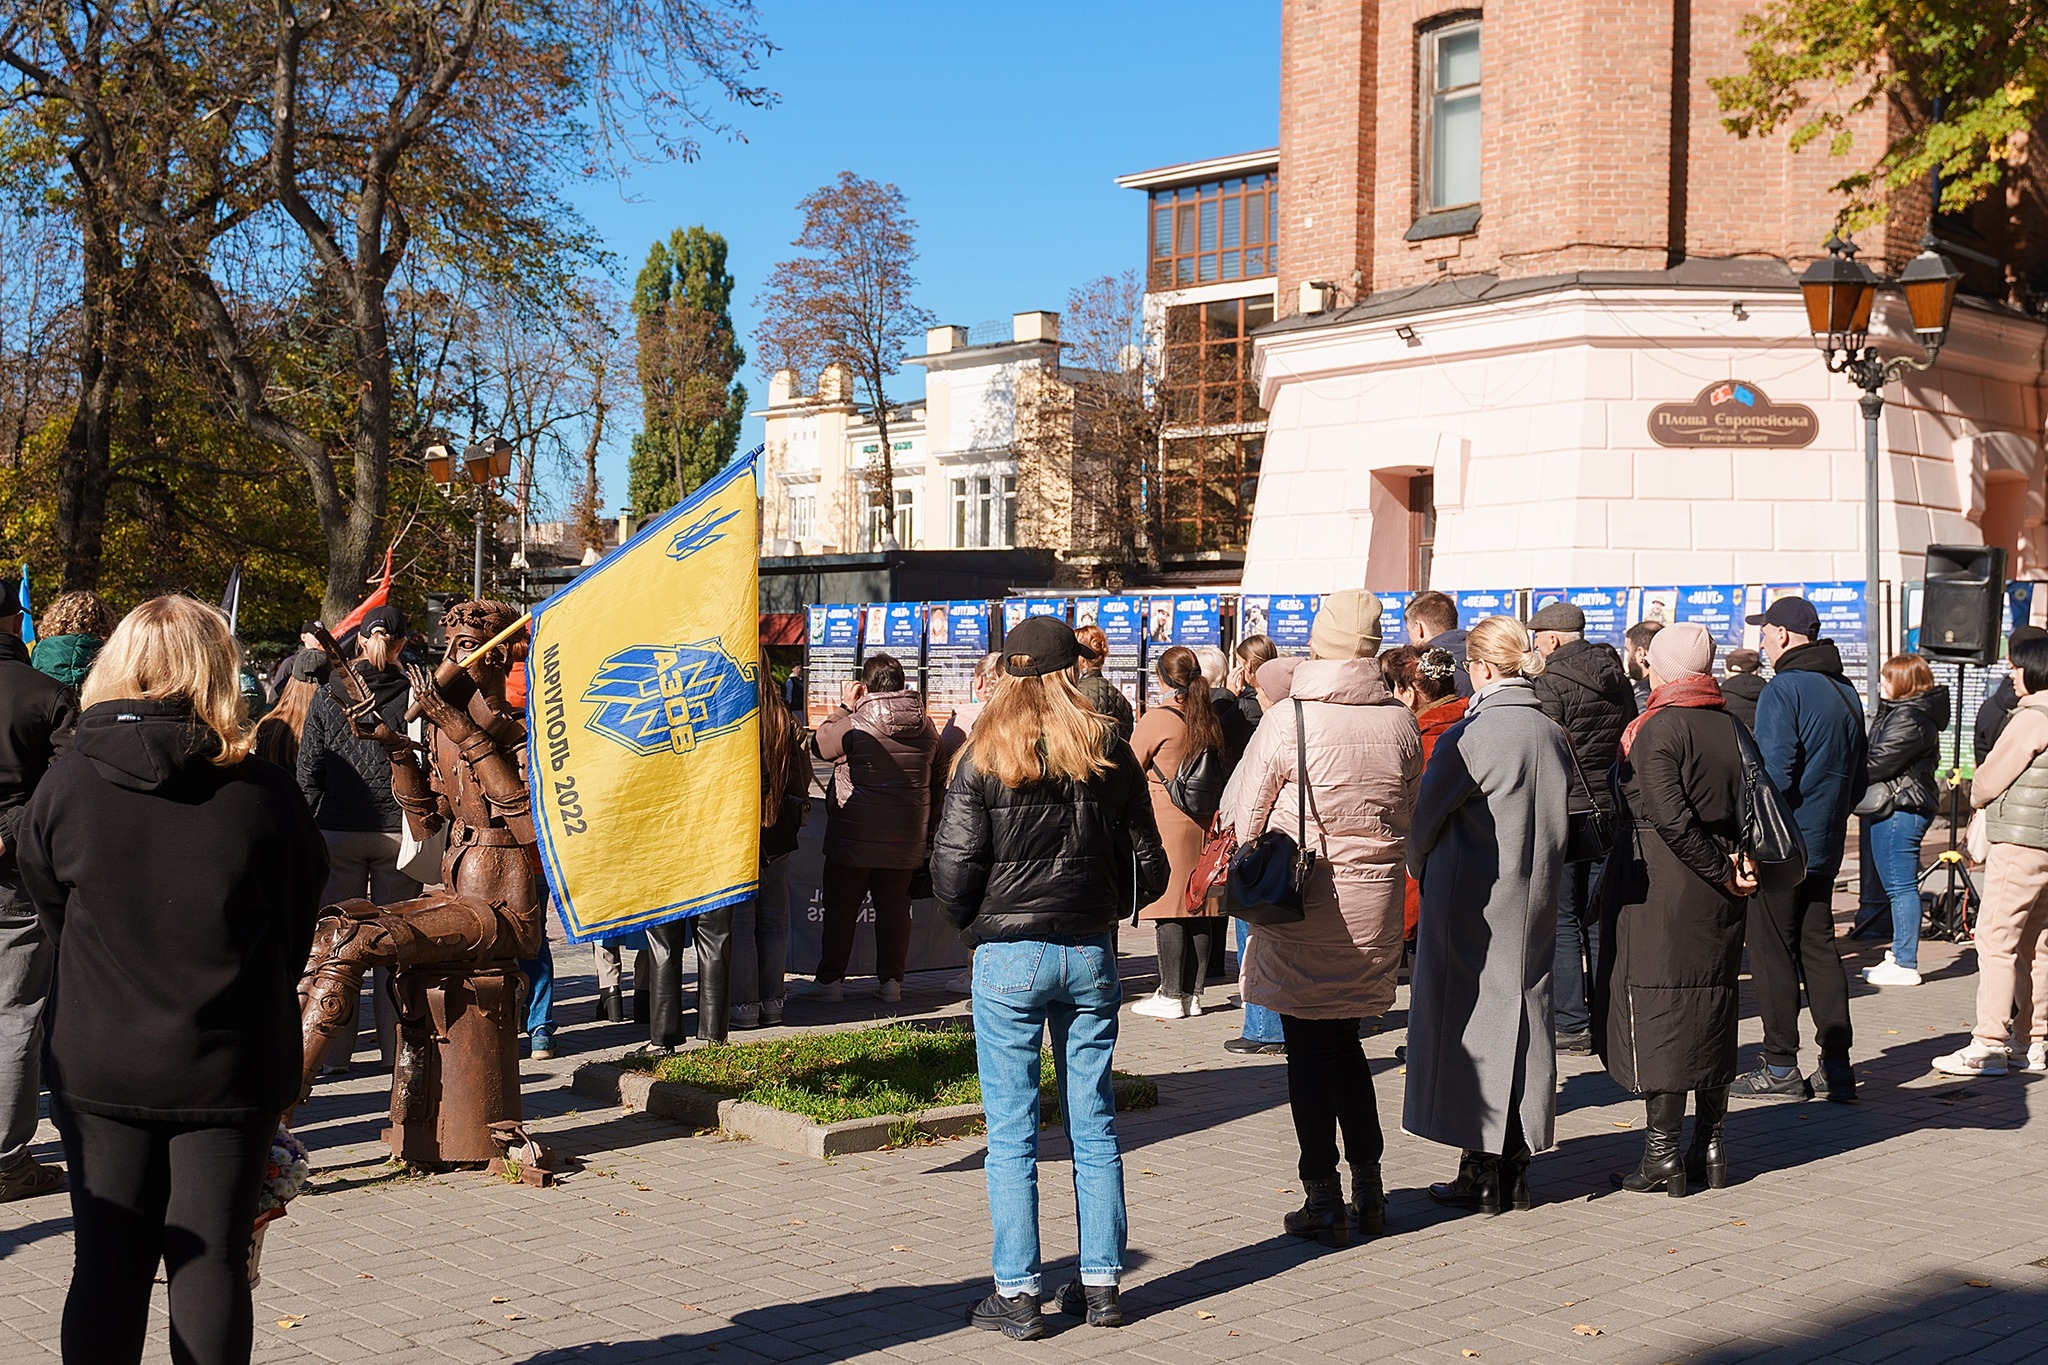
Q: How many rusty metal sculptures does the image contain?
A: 1